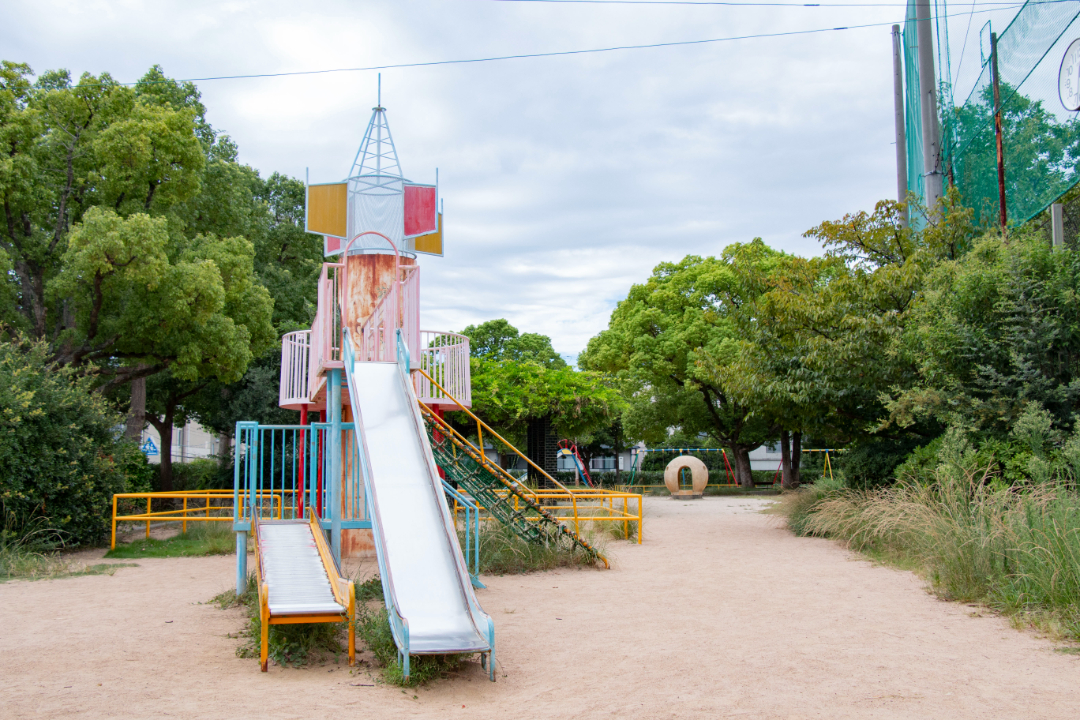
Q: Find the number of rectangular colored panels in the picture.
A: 4